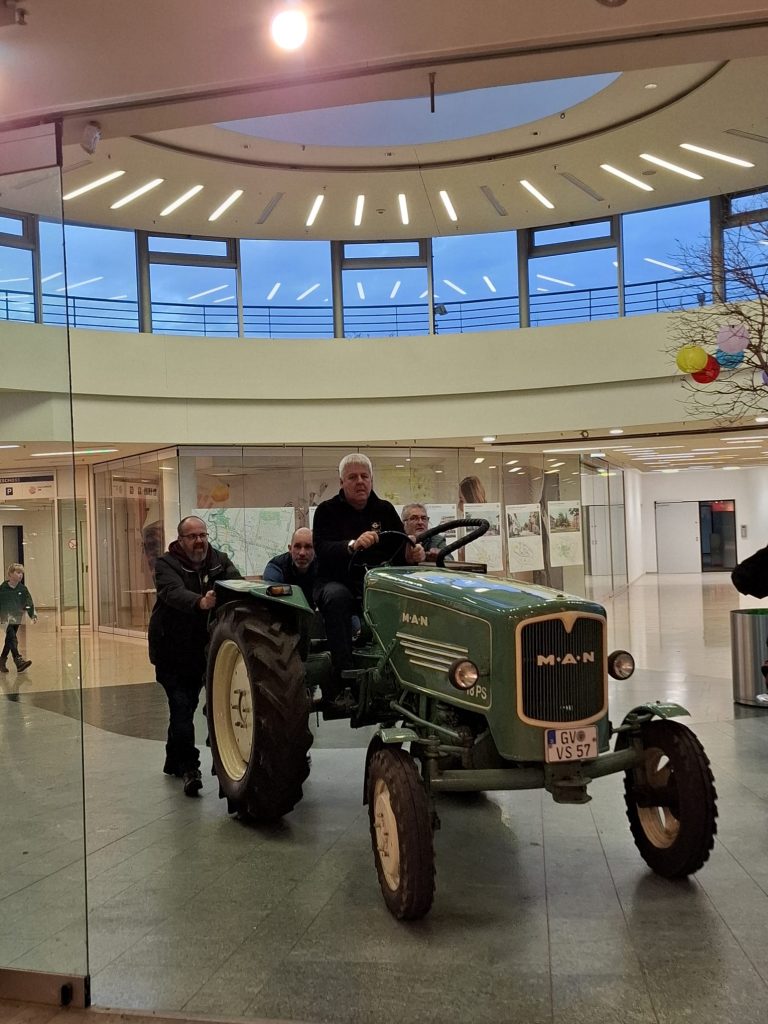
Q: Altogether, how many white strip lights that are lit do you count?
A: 12